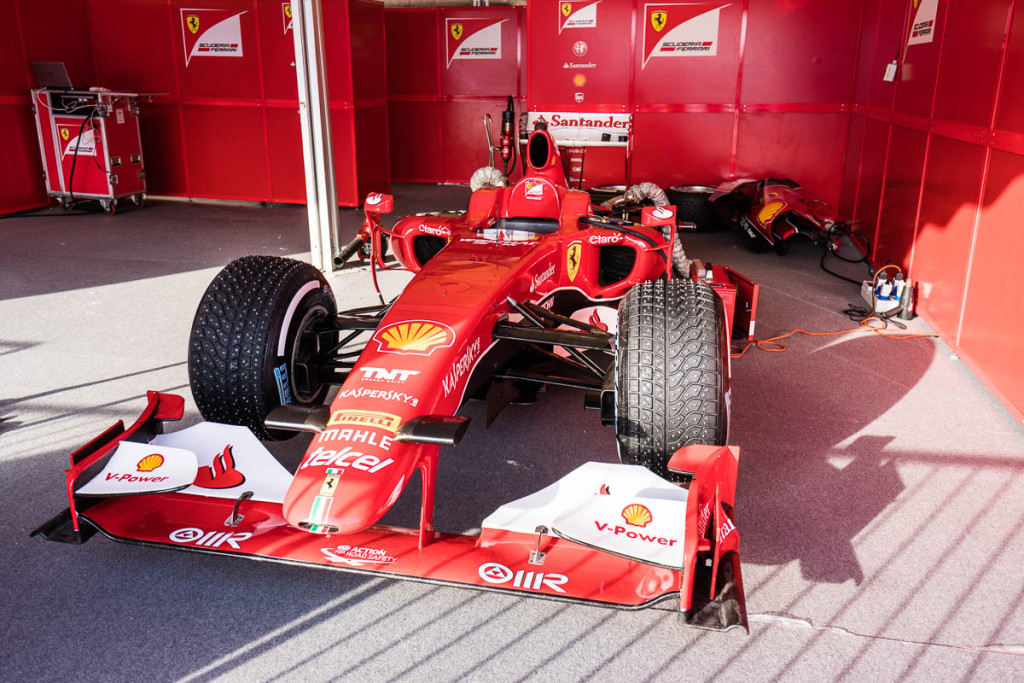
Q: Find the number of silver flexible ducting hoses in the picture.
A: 2